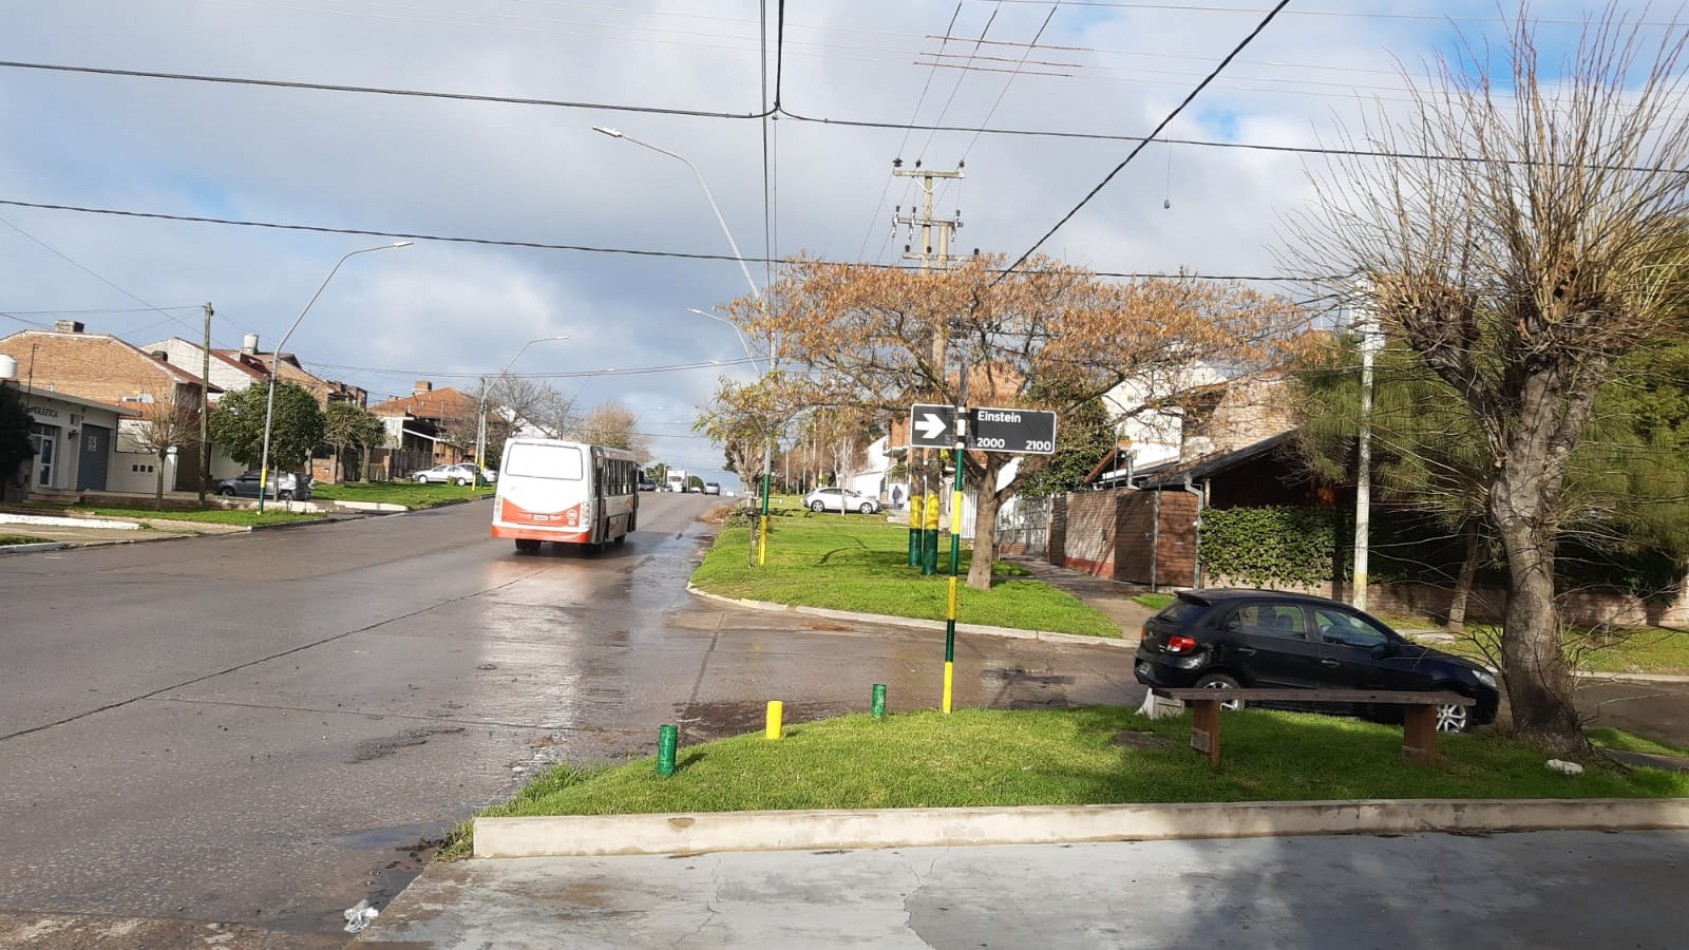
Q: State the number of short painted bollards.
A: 3